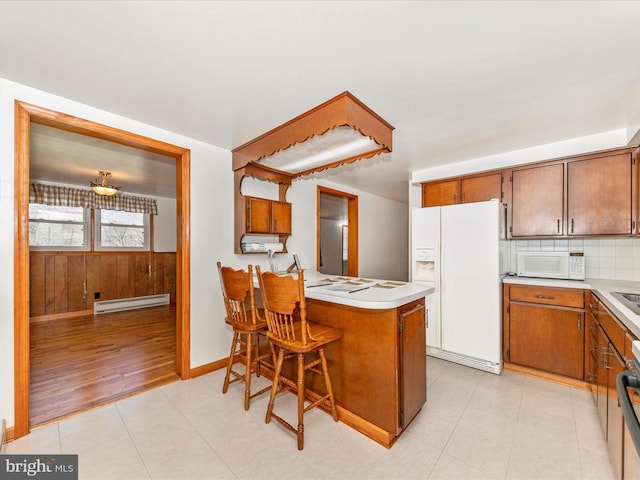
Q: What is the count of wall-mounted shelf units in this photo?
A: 1